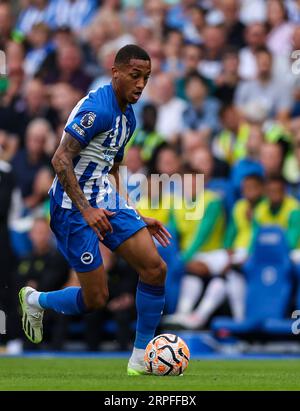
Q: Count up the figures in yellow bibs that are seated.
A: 4